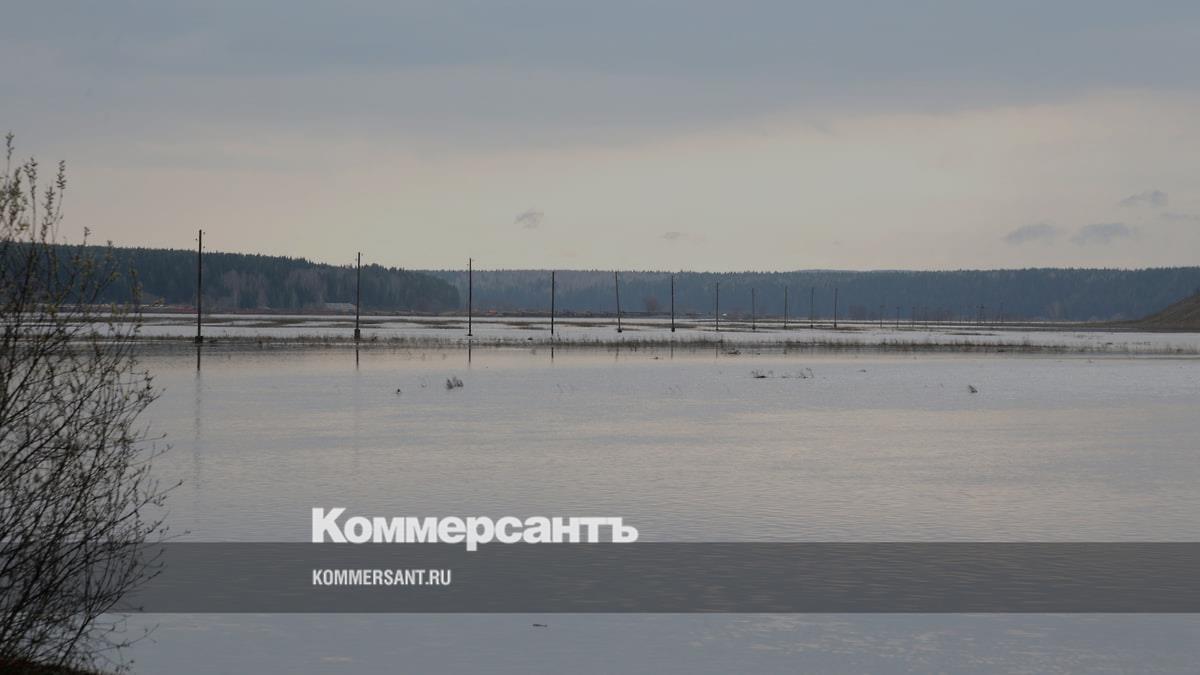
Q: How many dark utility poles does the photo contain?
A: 11